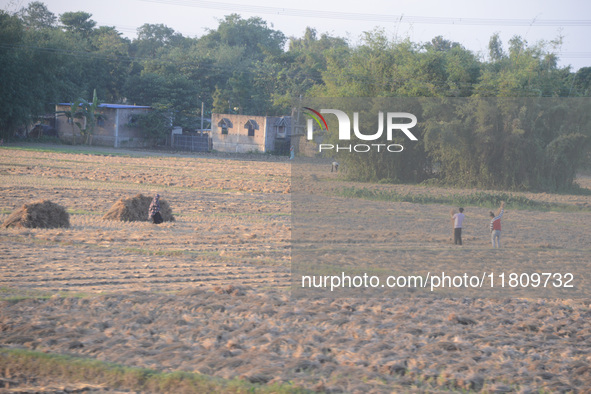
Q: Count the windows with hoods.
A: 3